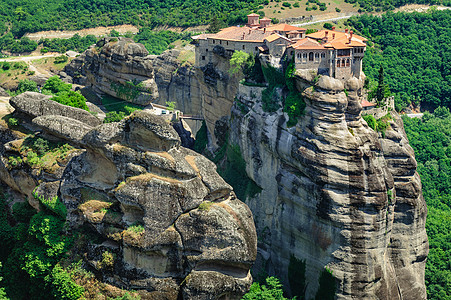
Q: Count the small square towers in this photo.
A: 2